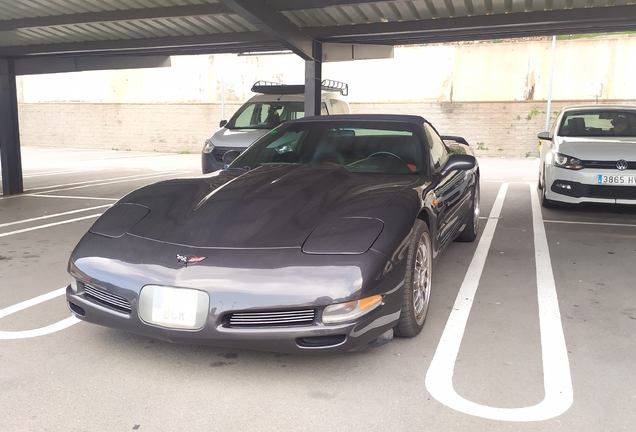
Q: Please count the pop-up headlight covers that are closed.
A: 2